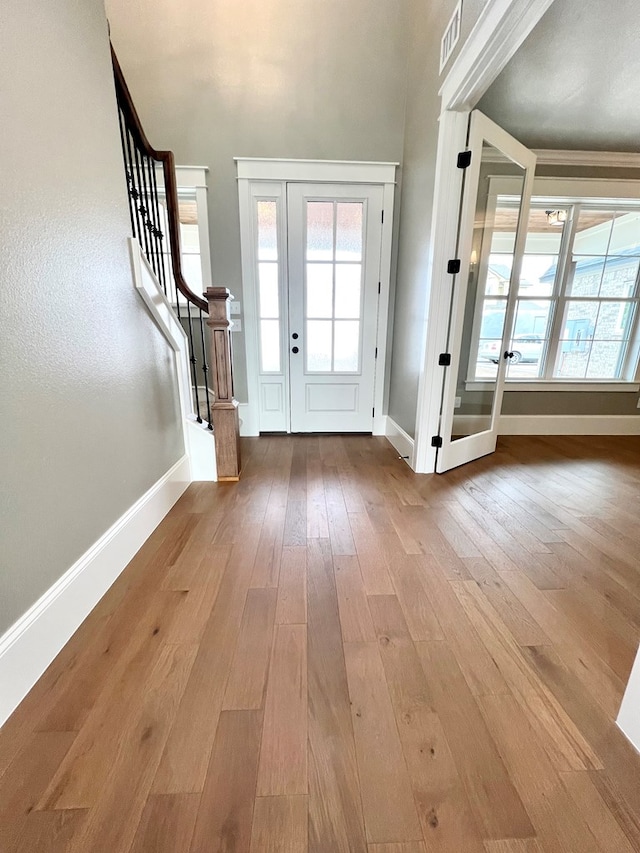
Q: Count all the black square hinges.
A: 4